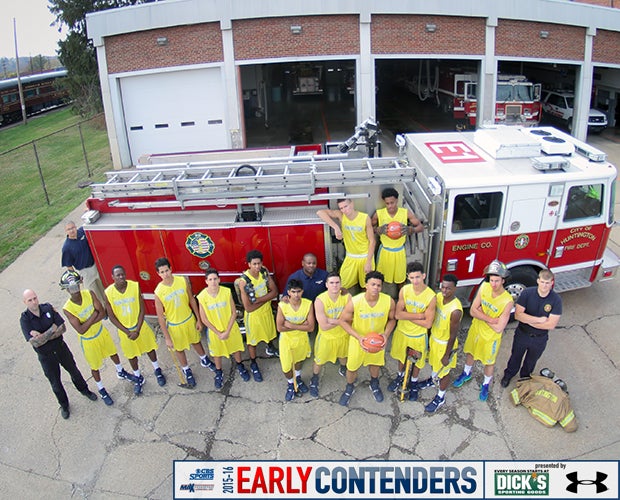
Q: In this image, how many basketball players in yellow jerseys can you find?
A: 13